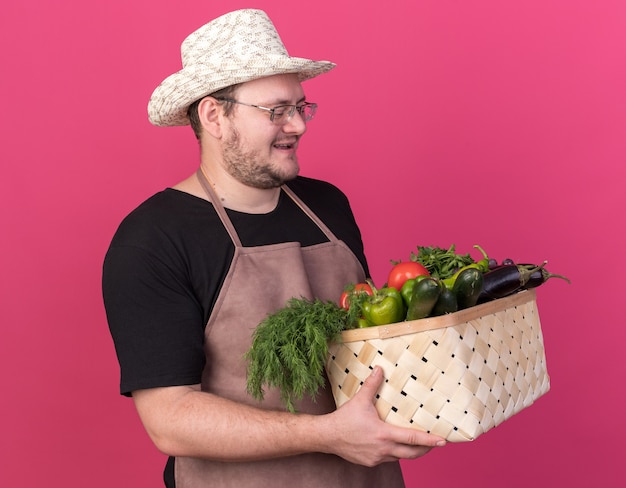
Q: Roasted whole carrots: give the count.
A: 0